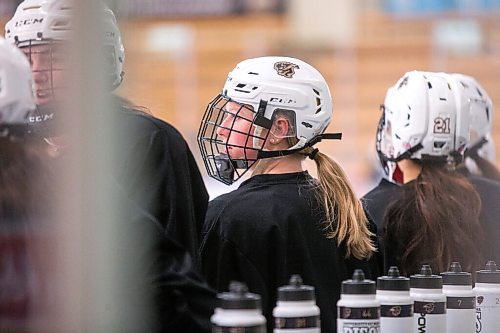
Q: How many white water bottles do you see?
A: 7